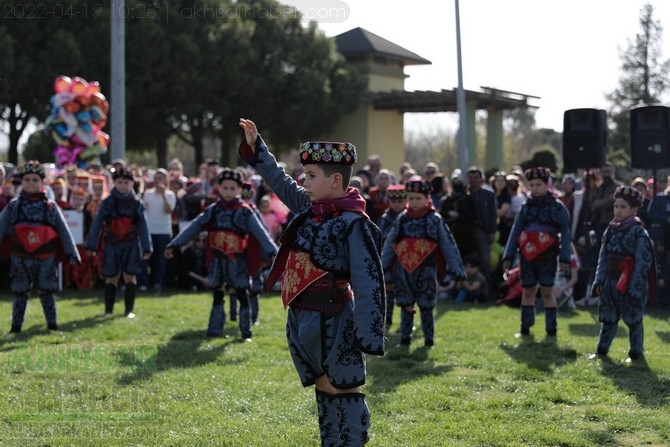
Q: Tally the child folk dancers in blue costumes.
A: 9